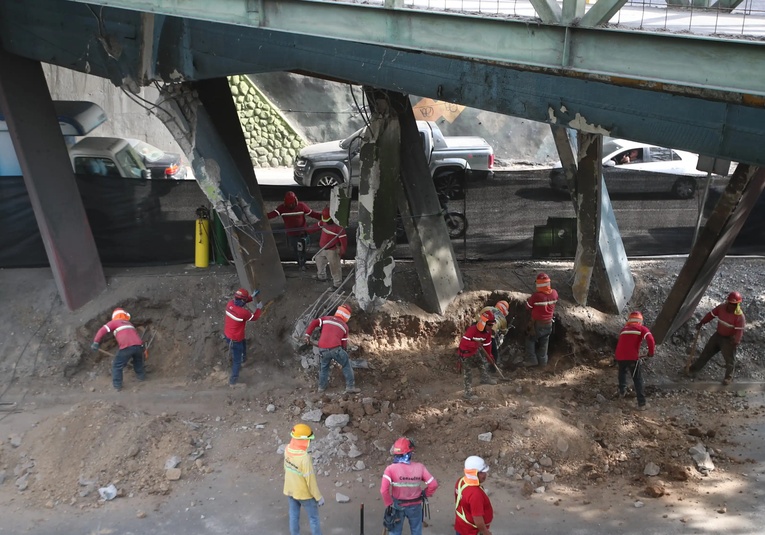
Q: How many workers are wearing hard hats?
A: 13